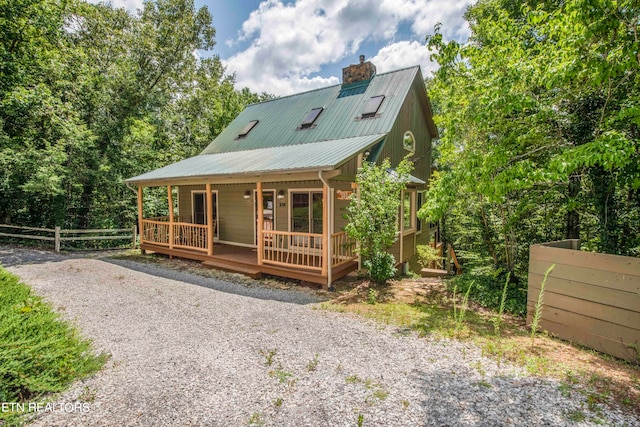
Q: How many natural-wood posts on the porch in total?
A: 5